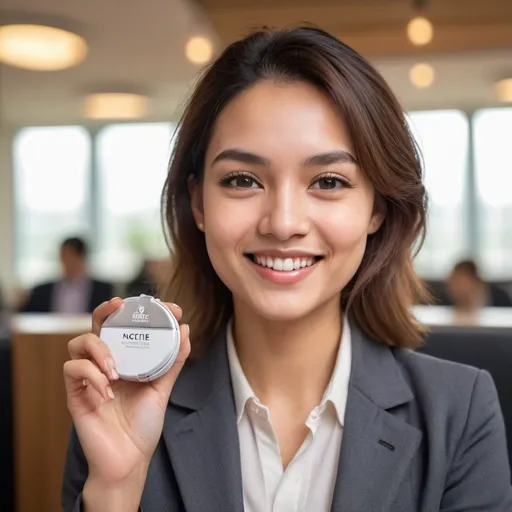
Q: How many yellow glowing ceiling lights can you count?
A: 6